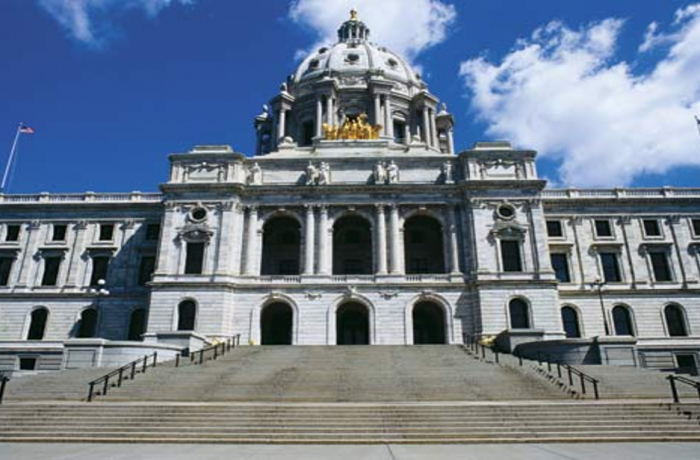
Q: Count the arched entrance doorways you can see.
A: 3